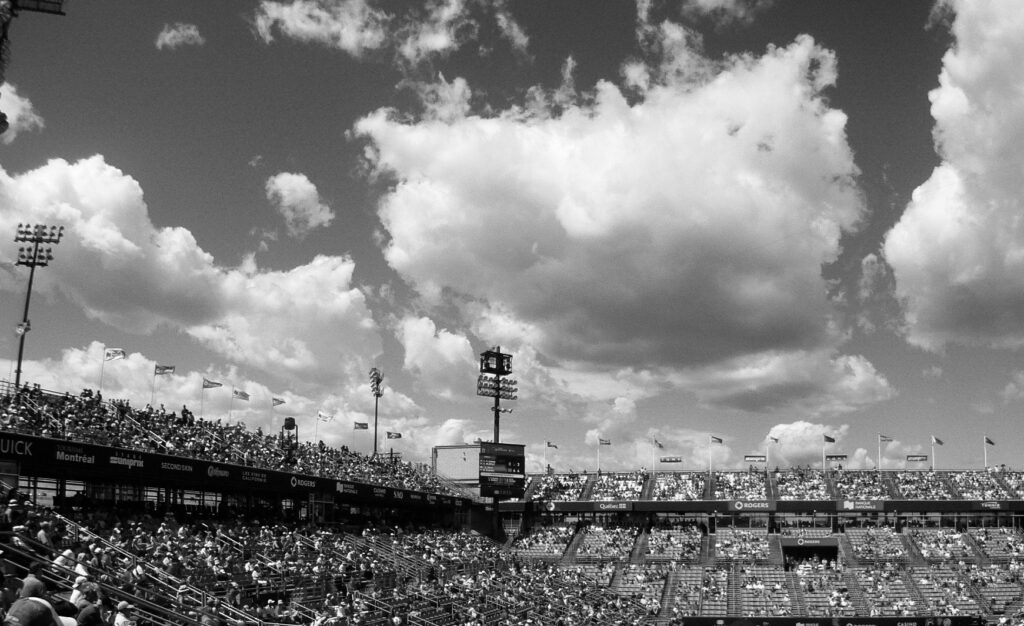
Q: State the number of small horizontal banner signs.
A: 4